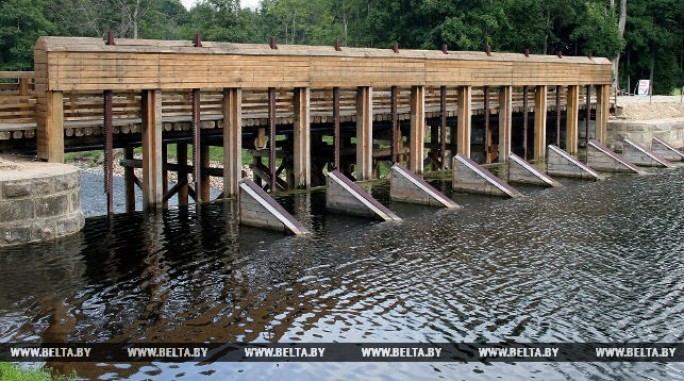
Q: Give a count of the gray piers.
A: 9